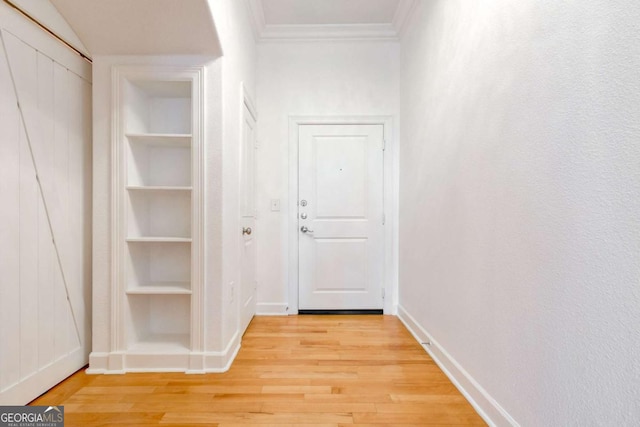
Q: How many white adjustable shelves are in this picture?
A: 4